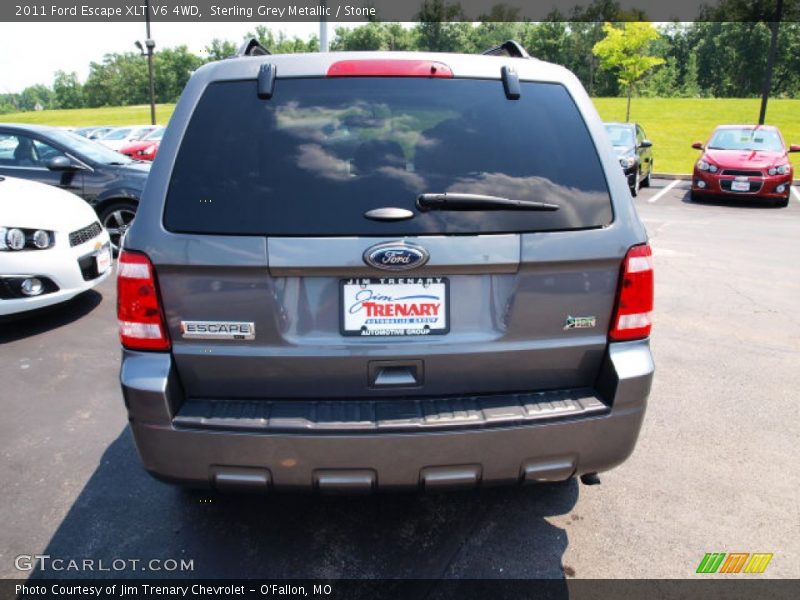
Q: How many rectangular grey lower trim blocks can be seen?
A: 4